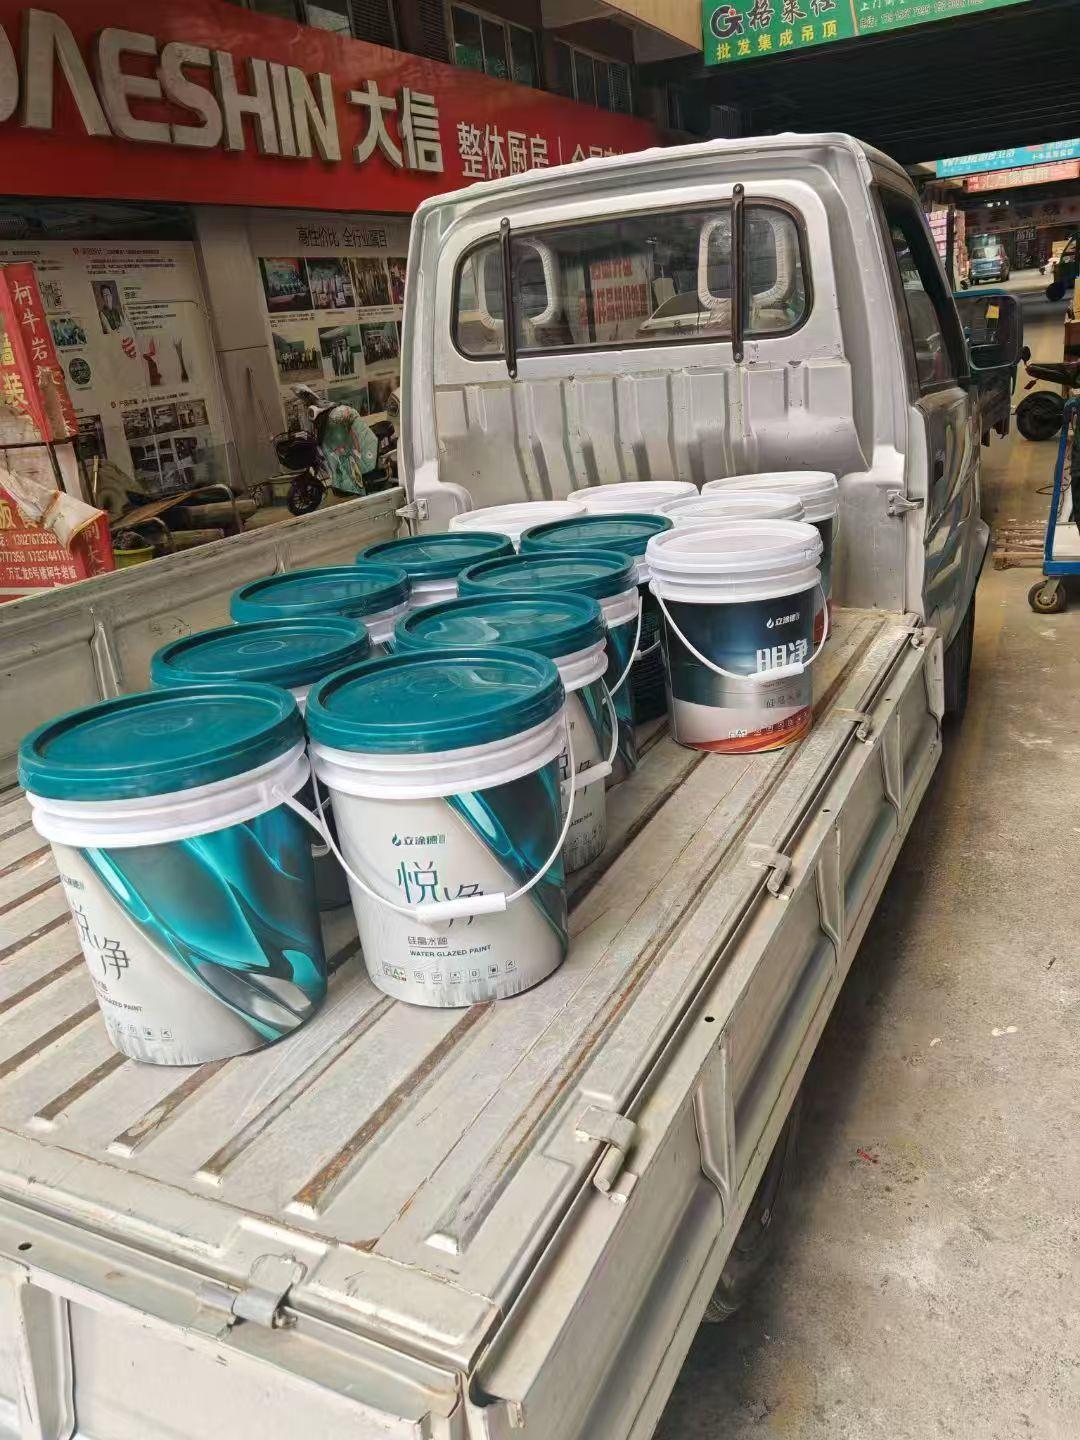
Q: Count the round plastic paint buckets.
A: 13